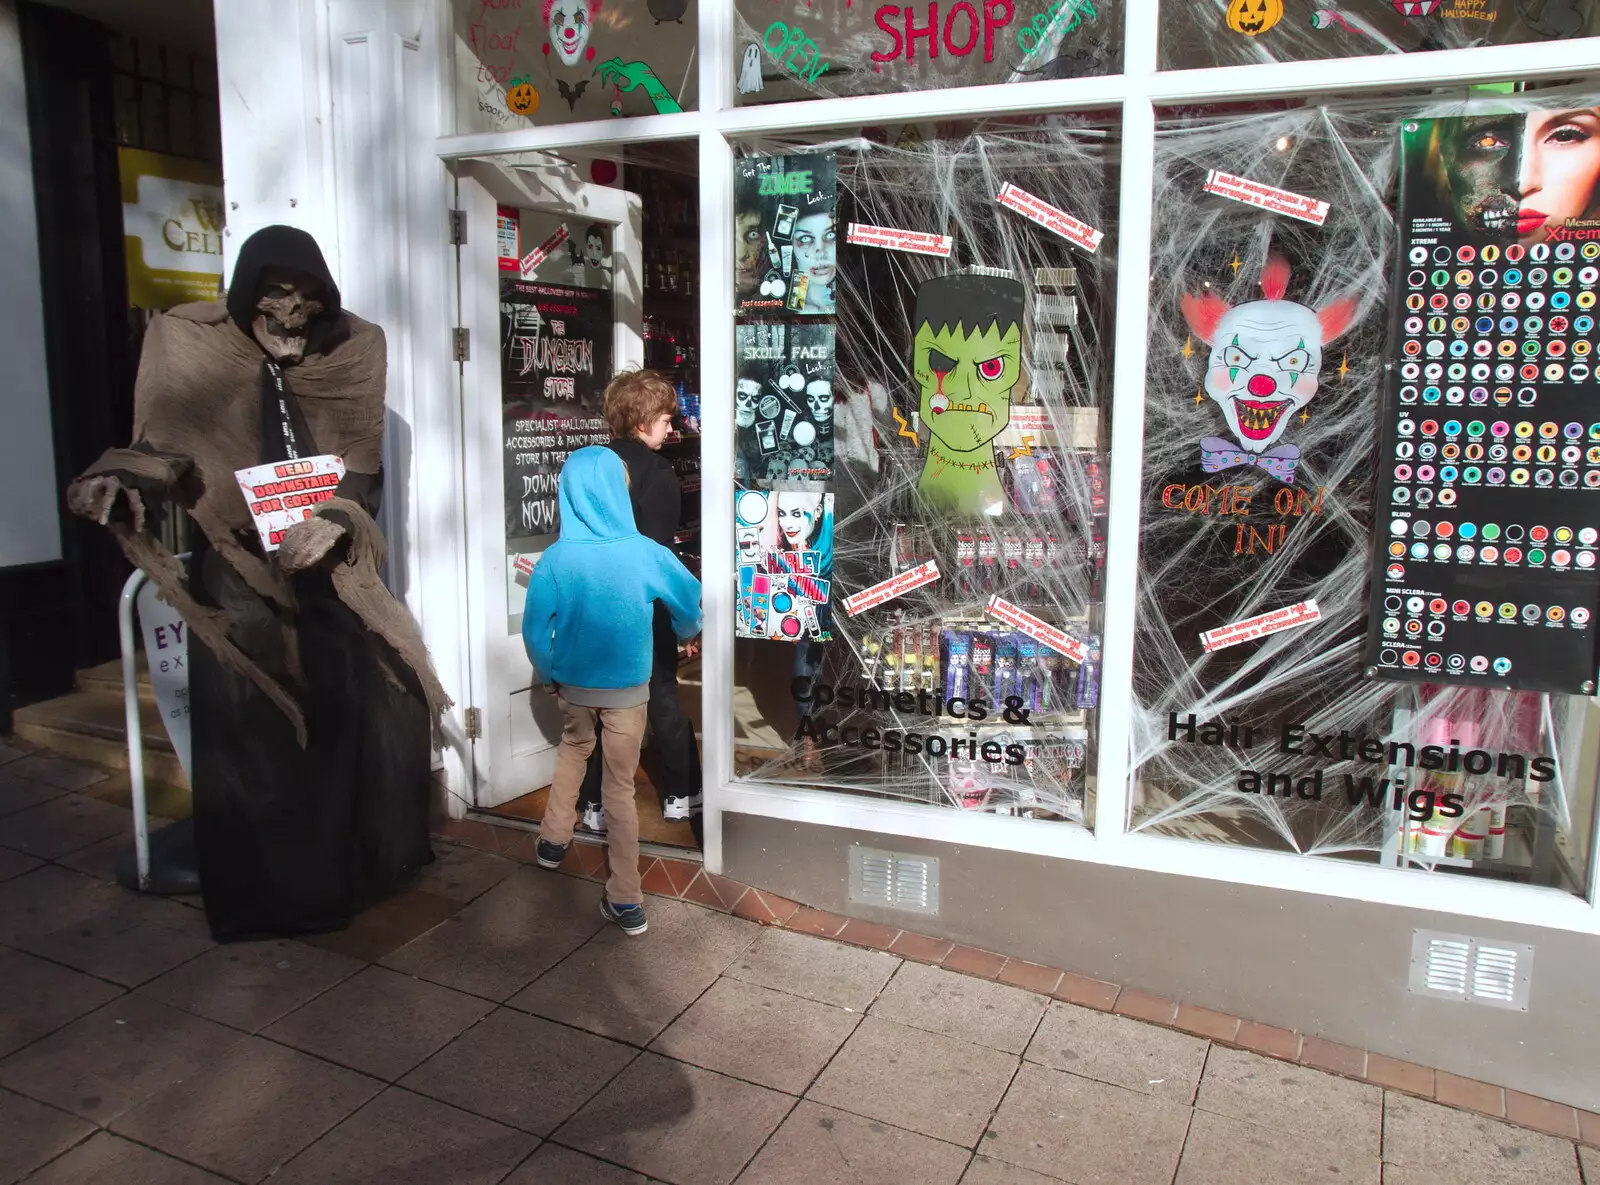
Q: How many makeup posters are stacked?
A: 3